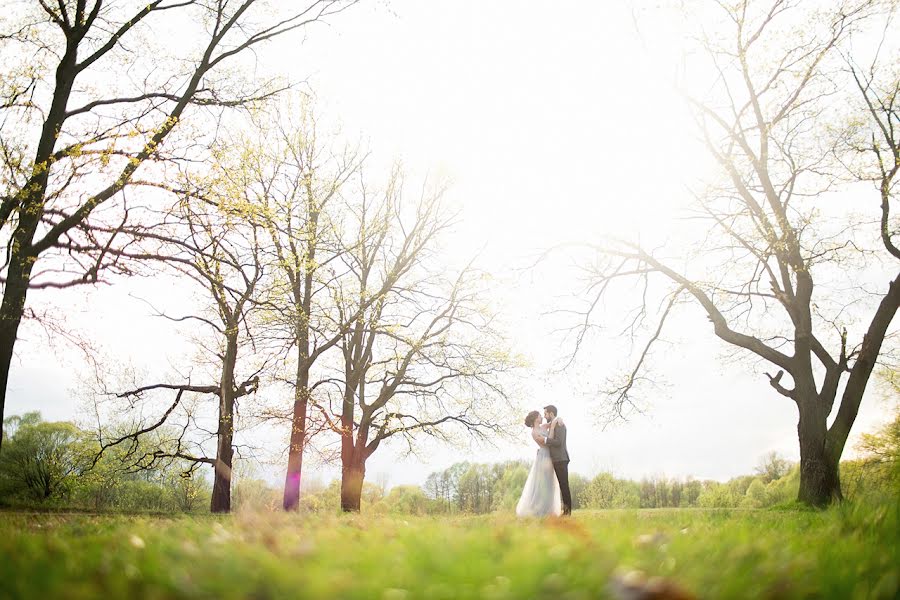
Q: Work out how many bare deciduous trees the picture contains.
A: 5